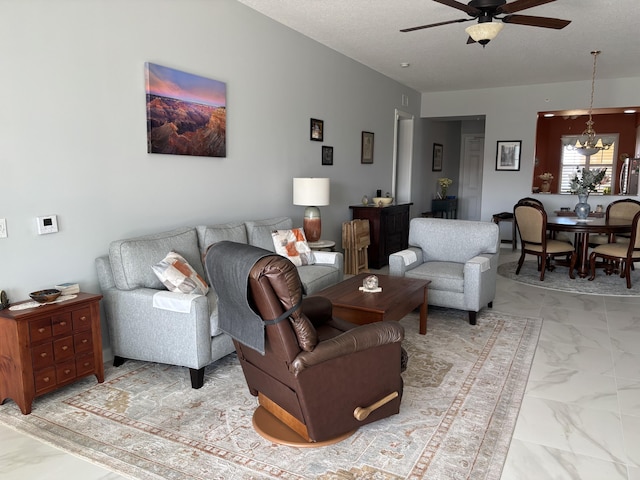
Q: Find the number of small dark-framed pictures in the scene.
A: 5